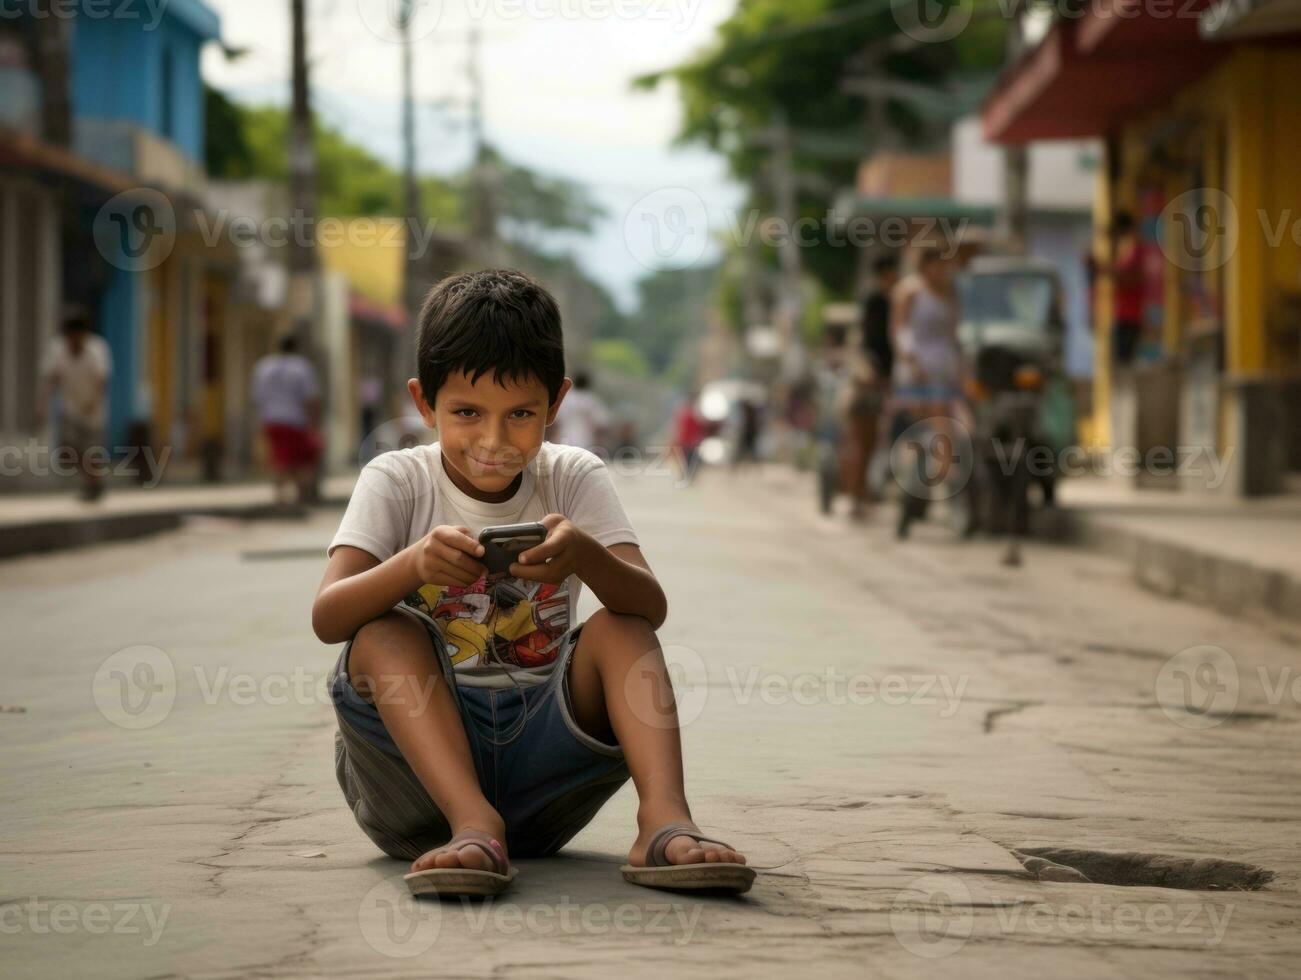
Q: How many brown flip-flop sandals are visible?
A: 2